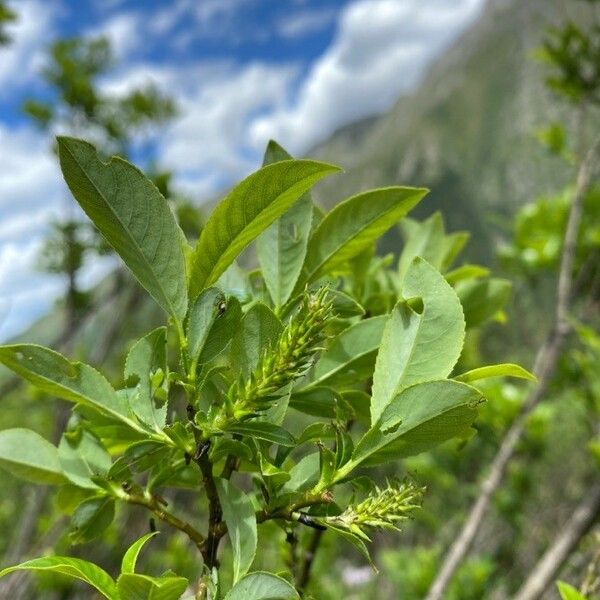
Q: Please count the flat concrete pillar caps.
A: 0